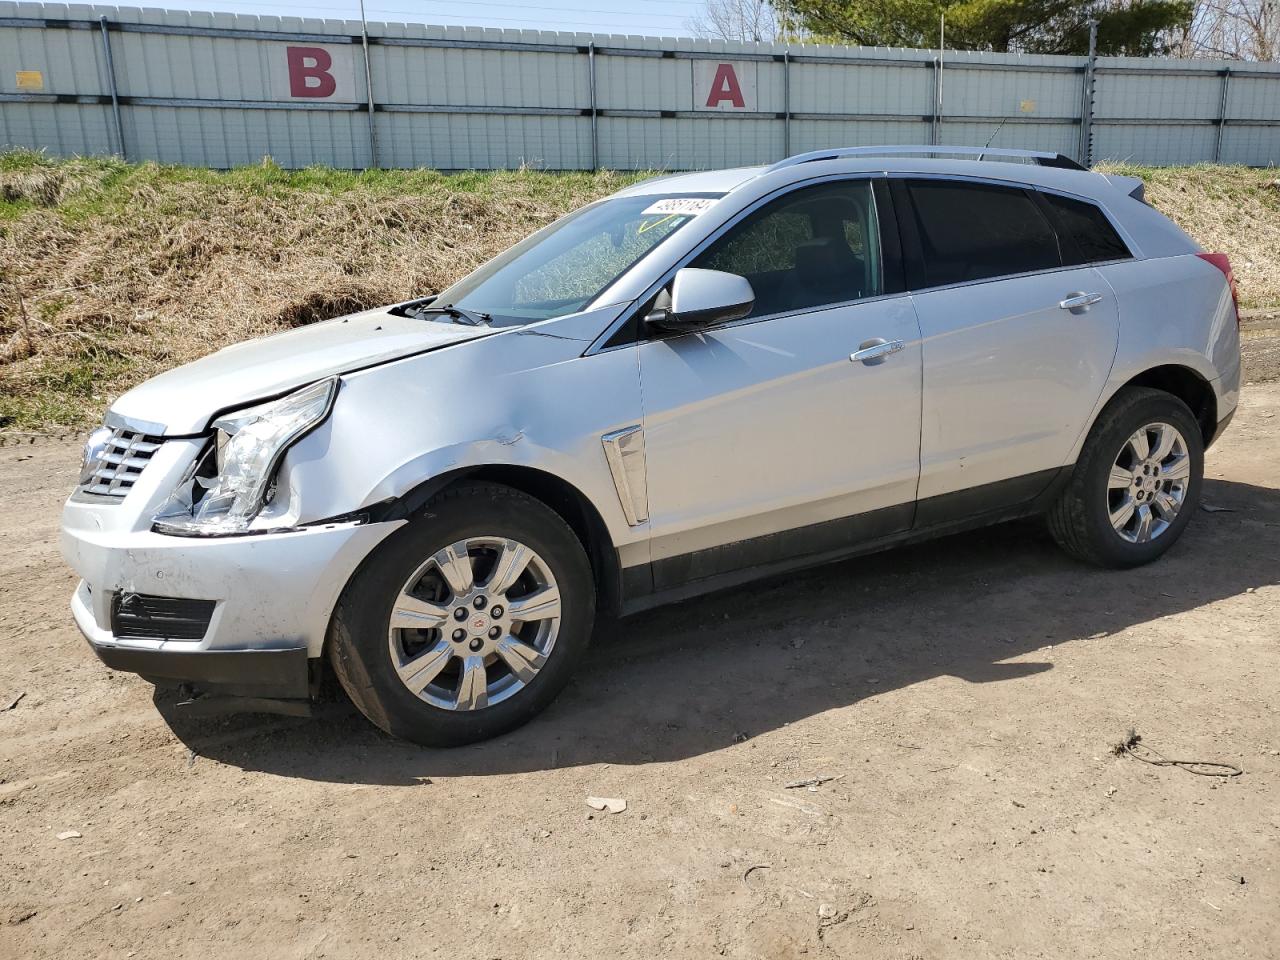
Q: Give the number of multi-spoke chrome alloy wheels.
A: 2